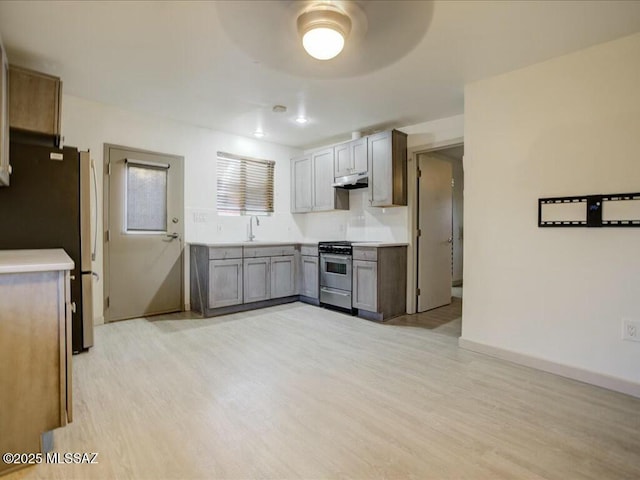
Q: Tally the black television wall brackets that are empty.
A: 1